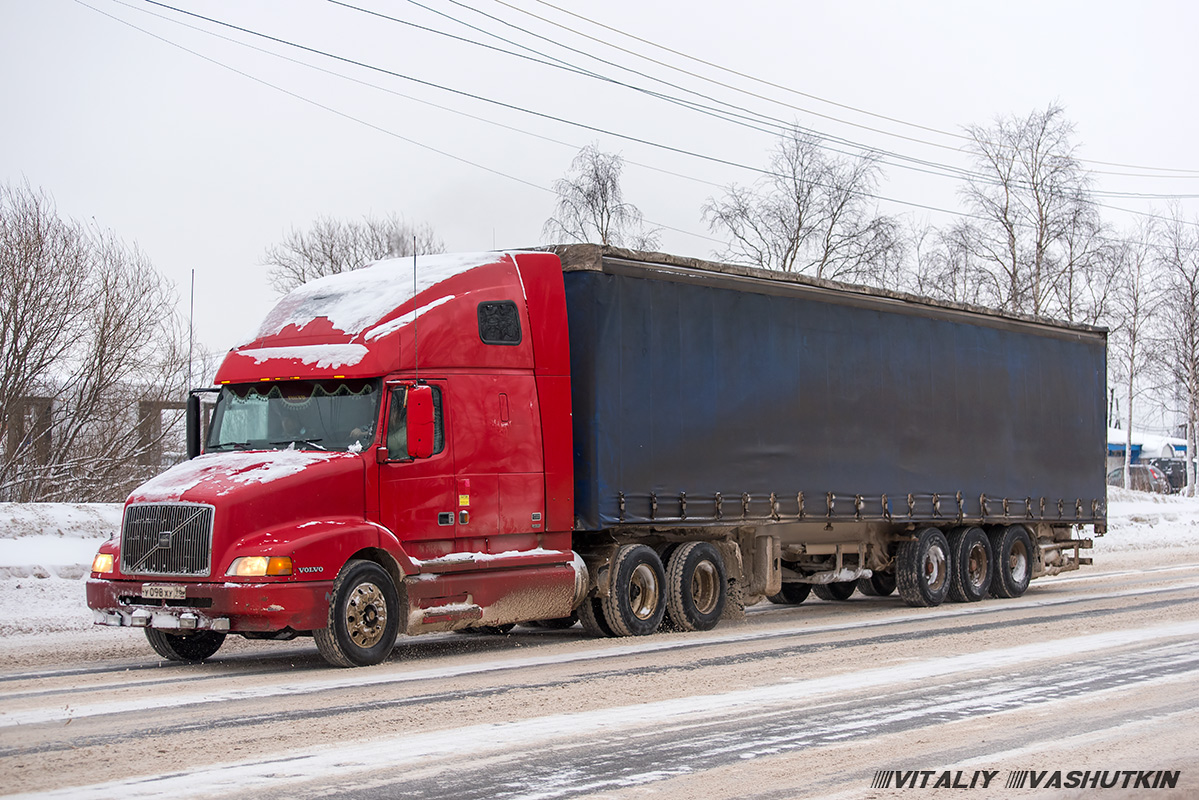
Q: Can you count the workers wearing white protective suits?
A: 0